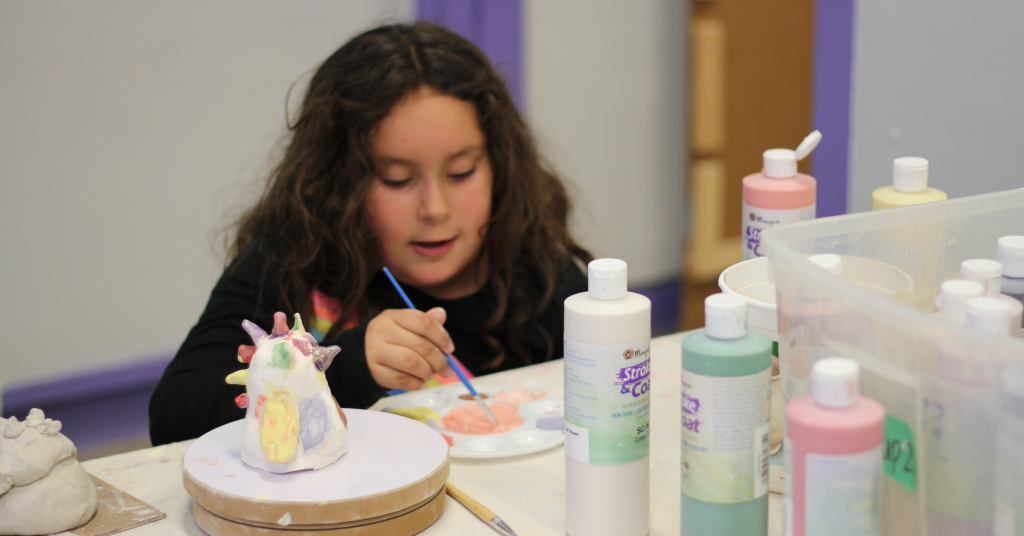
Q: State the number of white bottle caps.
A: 10